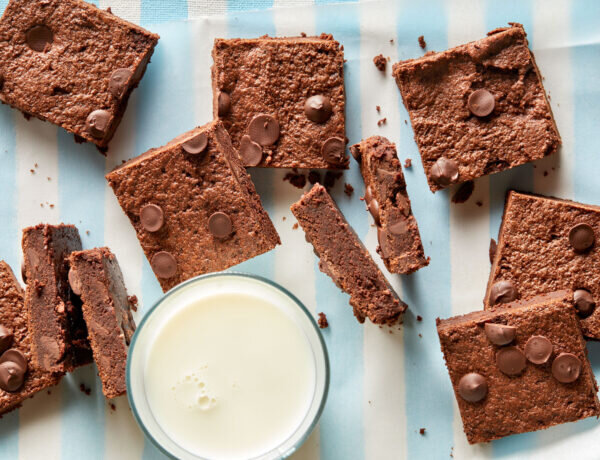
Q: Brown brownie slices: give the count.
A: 11